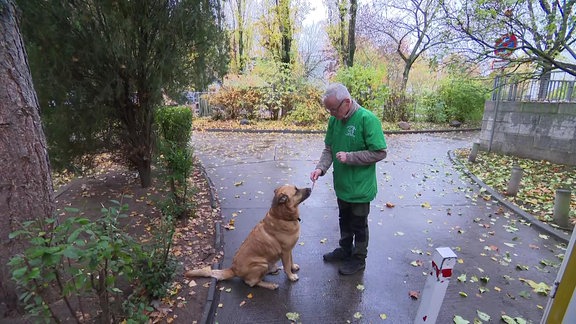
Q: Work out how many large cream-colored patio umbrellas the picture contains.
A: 0